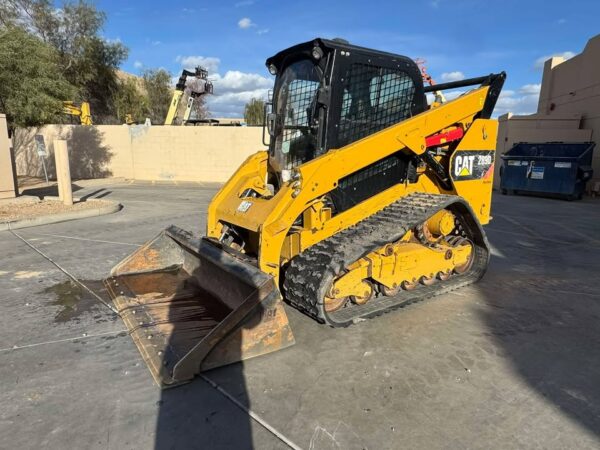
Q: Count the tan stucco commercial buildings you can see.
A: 1